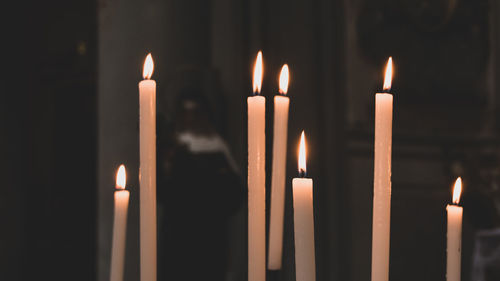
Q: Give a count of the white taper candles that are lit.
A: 7